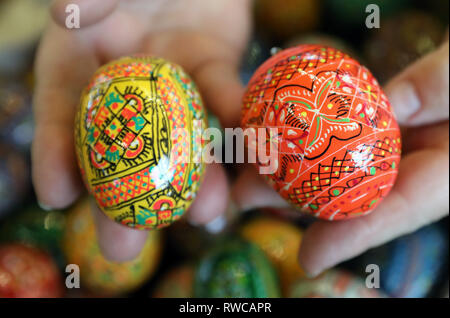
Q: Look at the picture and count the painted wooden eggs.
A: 2